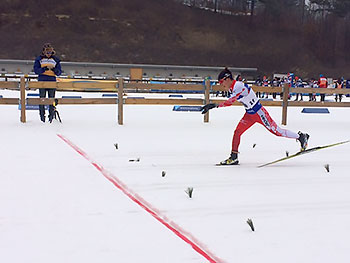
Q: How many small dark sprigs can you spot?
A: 8